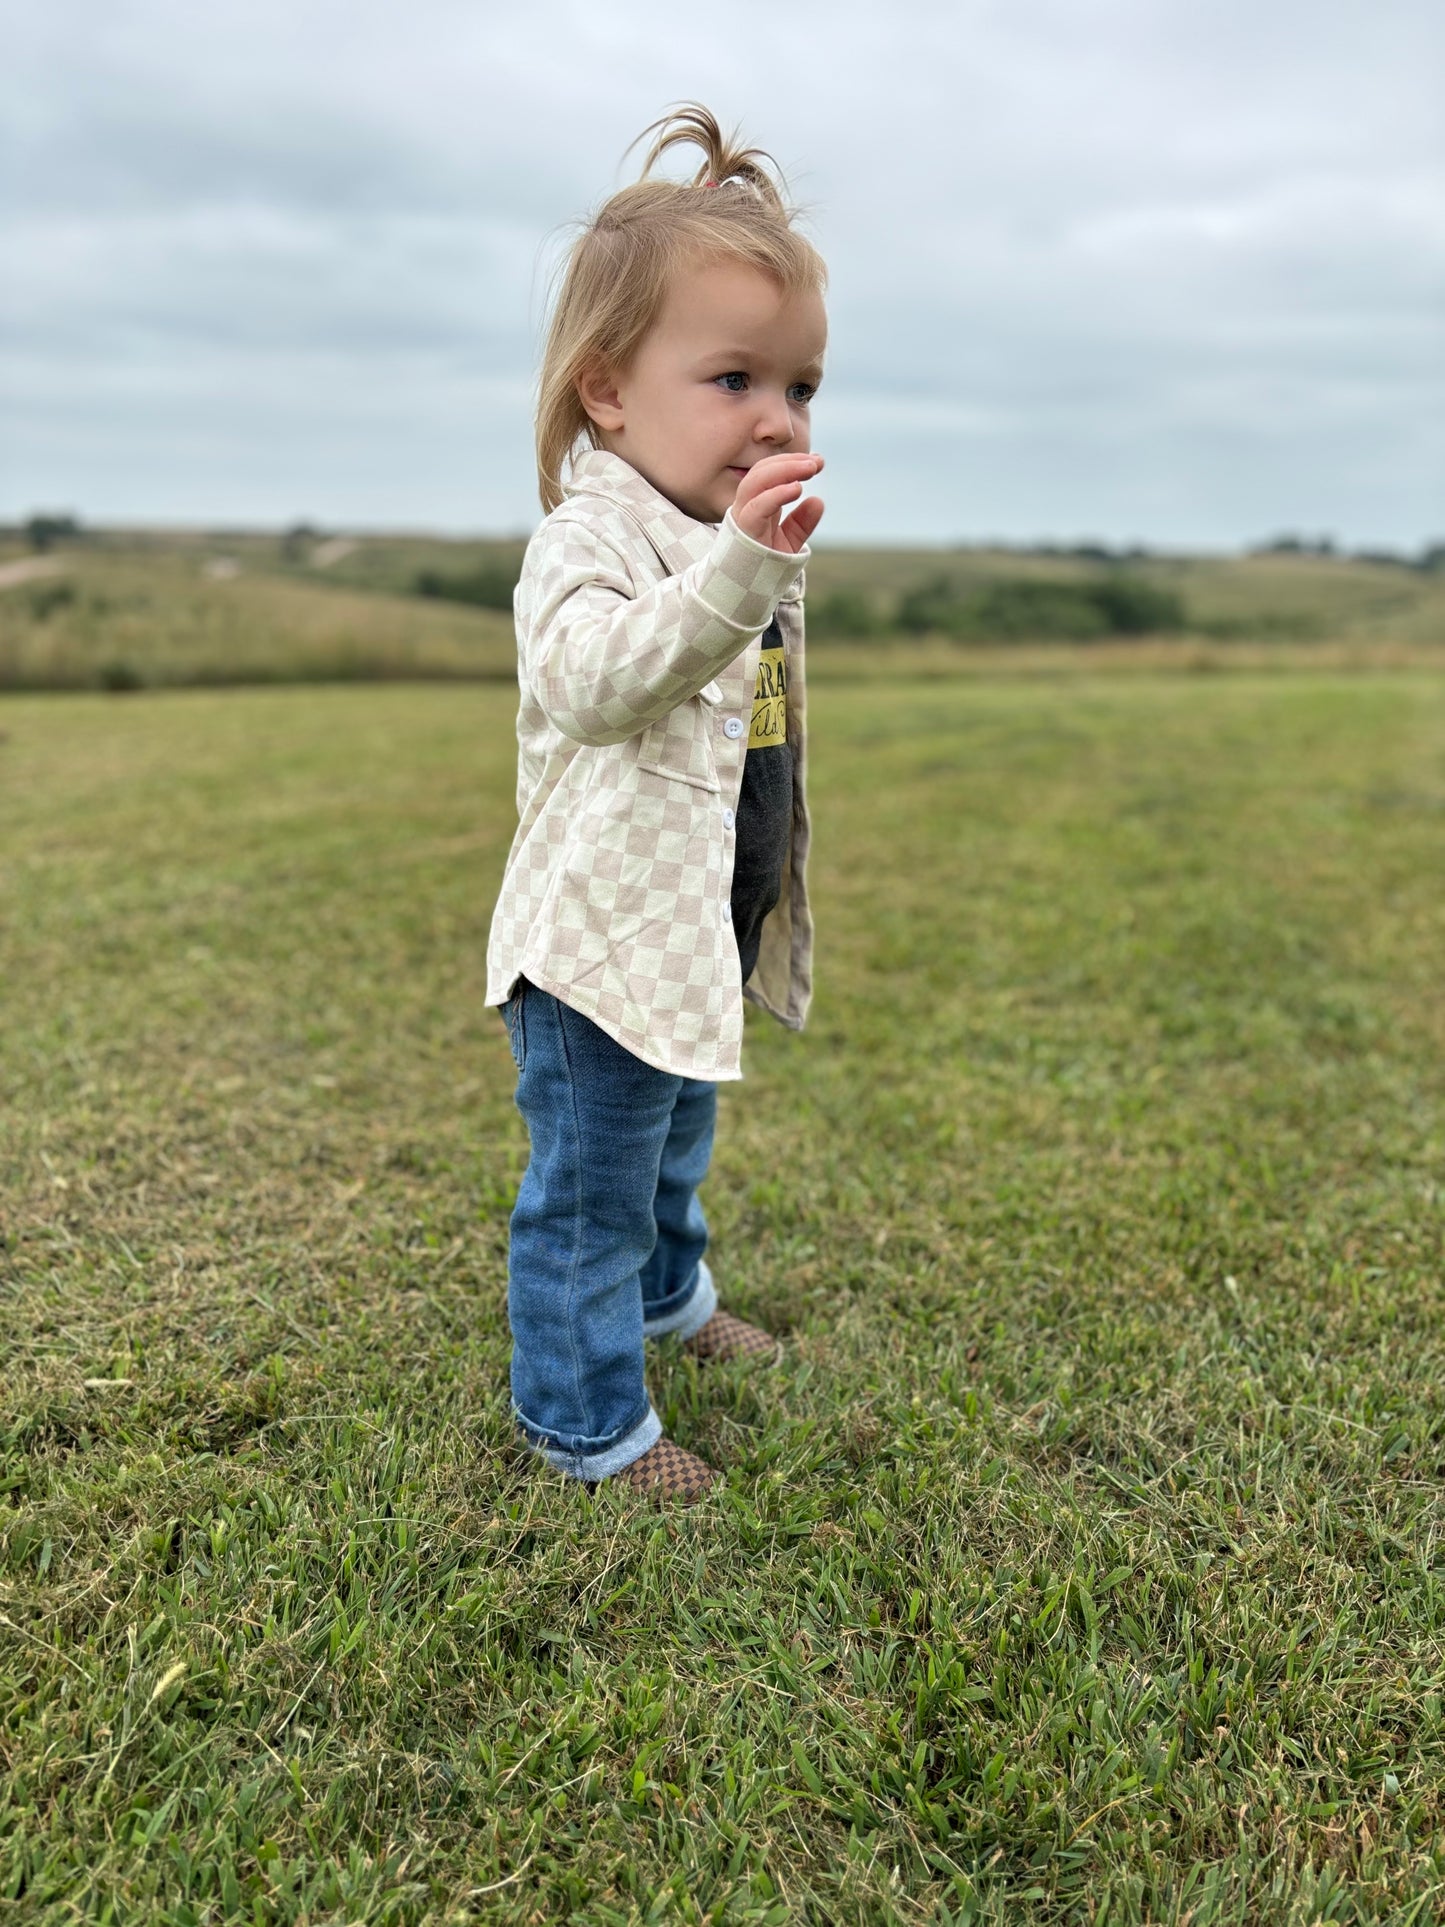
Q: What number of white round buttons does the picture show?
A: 3